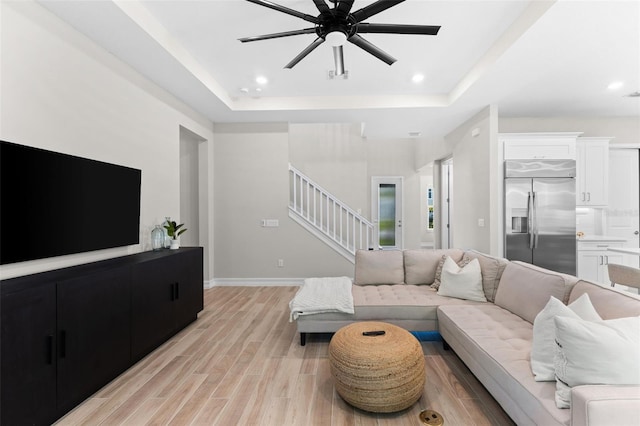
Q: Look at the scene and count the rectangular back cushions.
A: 5